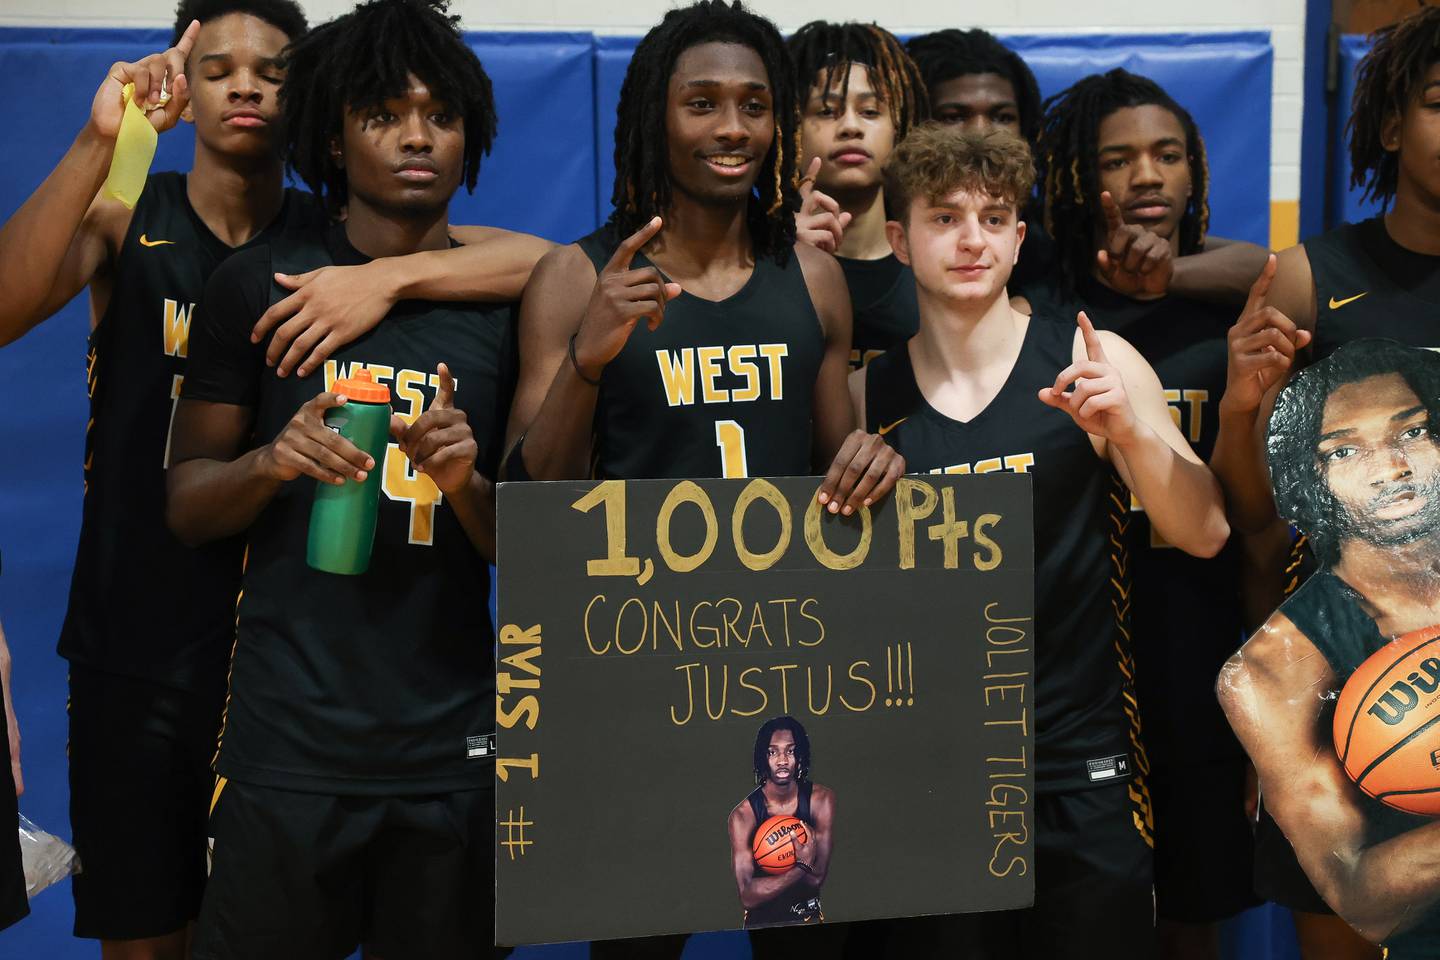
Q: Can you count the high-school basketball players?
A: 8